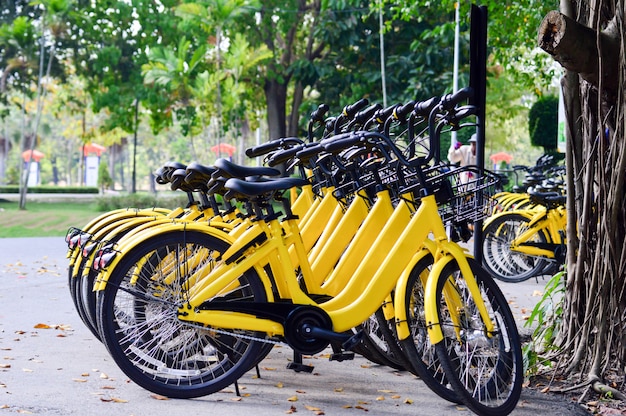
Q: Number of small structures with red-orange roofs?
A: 4